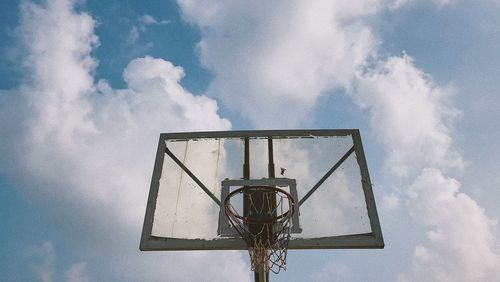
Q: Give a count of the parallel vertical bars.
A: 2